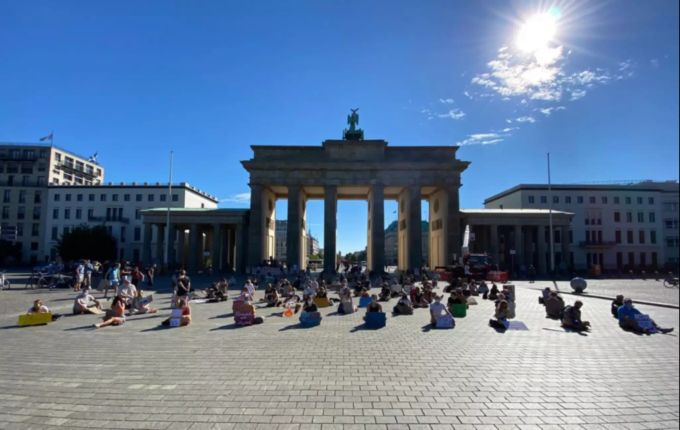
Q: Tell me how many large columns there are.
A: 6